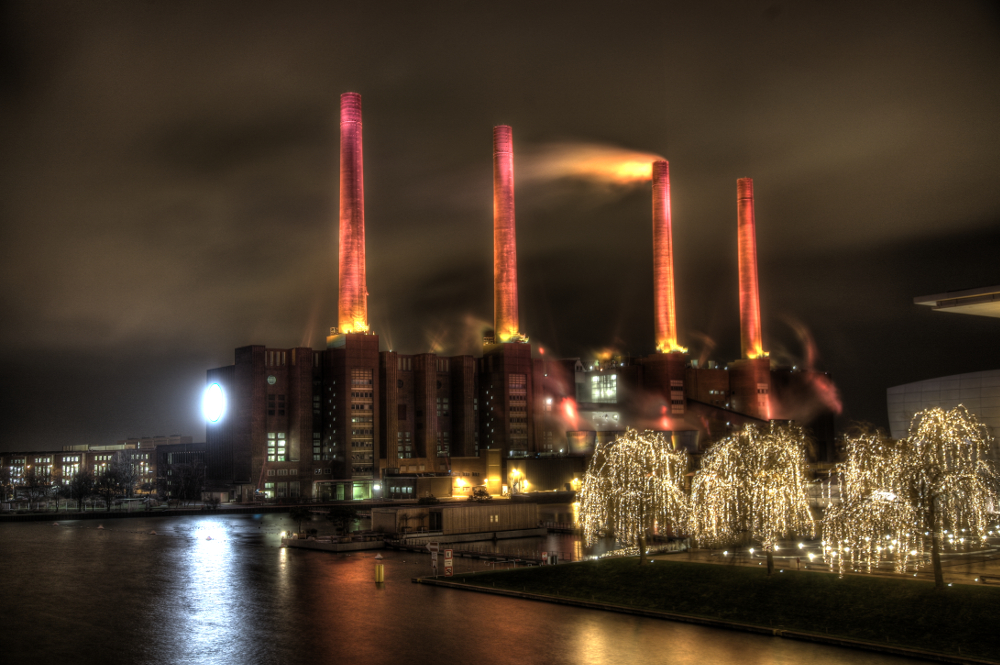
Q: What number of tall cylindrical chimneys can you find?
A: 4